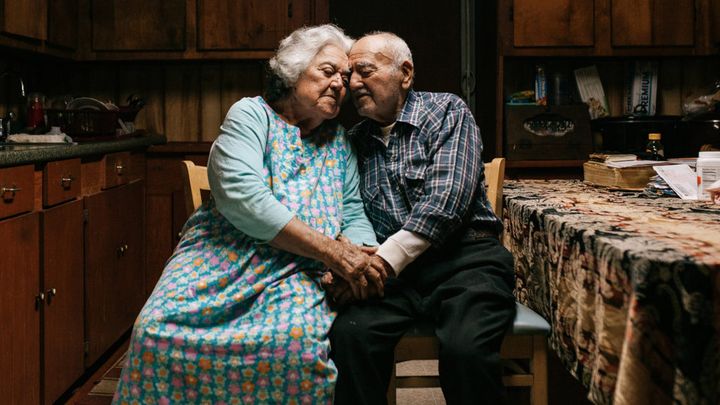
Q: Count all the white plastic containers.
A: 1